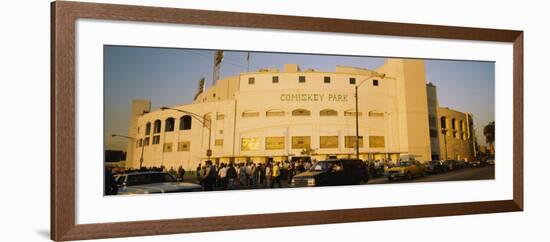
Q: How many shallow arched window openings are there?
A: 6